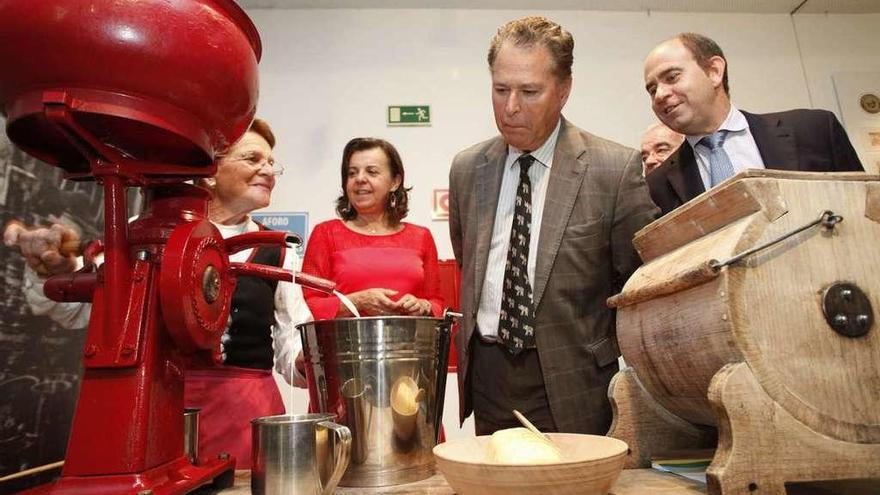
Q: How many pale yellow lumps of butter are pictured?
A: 1